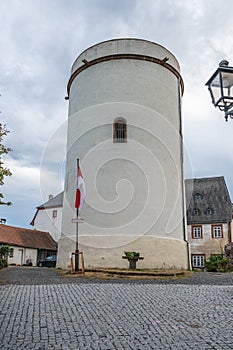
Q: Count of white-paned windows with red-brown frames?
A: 3